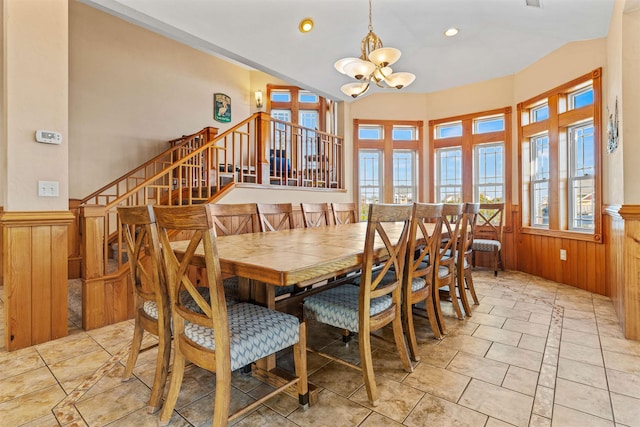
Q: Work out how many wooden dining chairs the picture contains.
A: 11